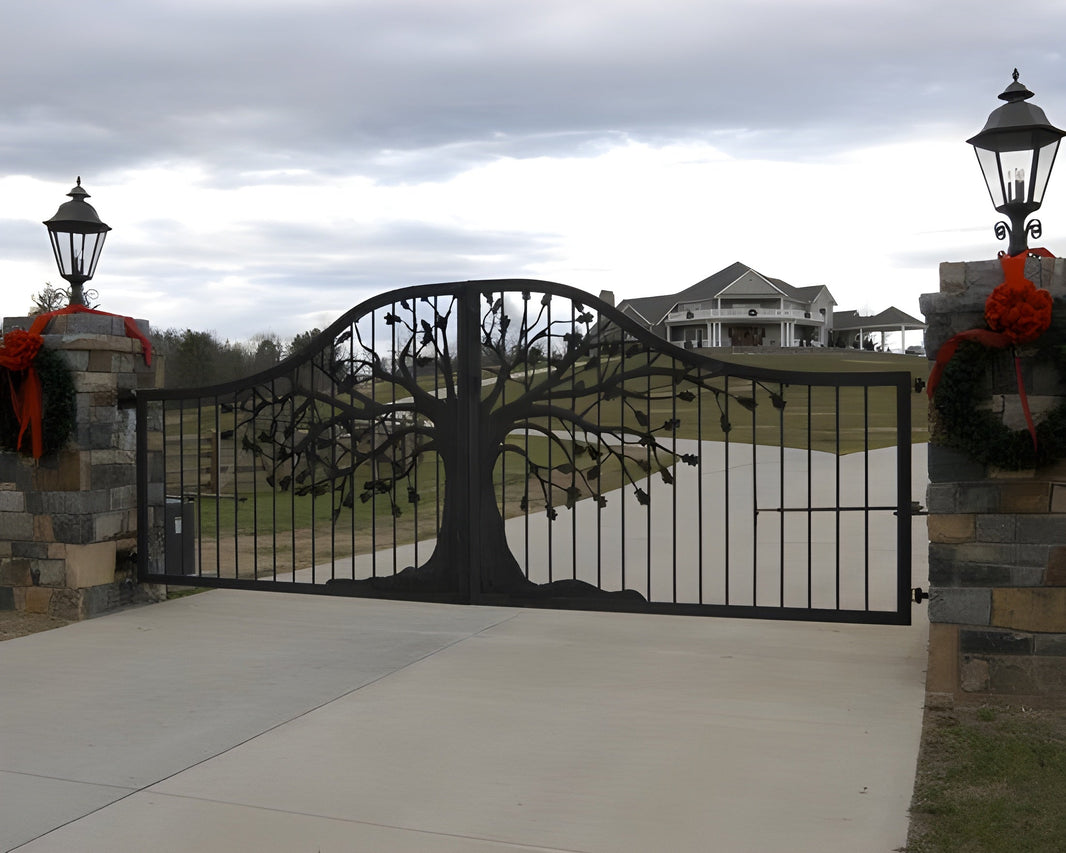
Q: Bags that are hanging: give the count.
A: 0